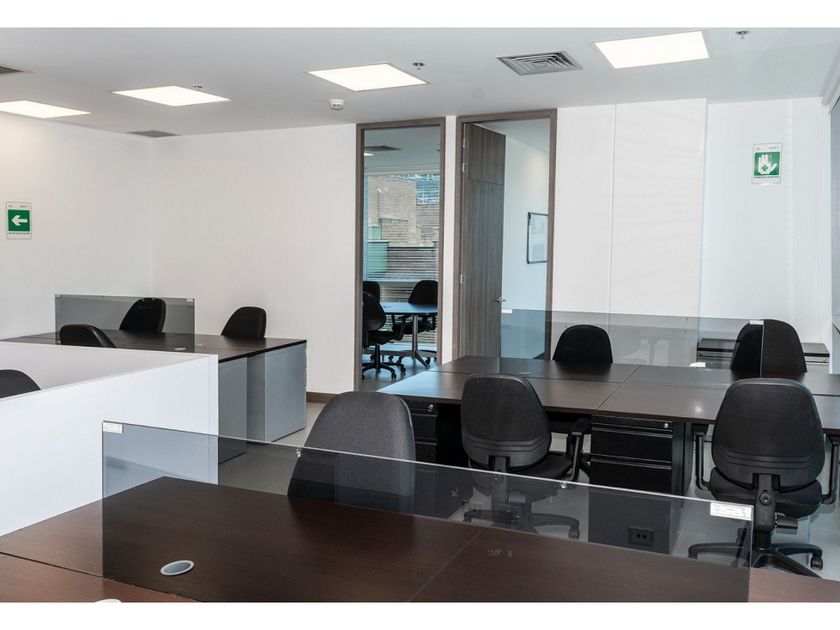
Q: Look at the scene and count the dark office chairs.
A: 12